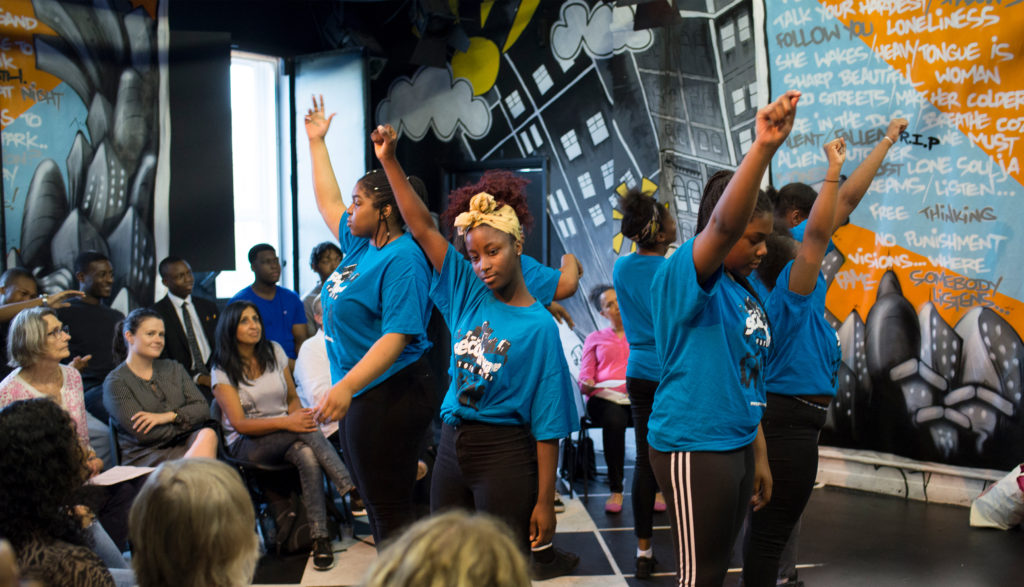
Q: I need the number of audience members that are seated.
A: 13